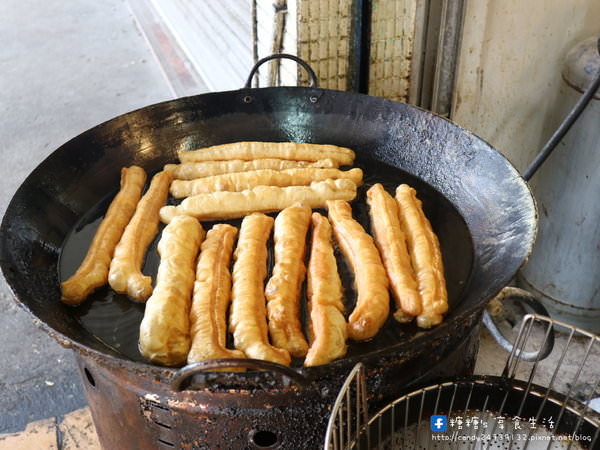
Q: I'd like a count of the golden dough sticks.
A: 14